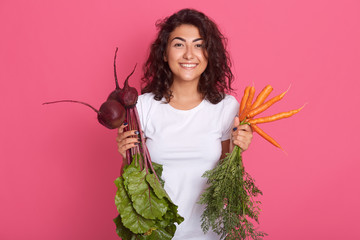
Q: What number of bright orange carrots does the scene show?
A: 6